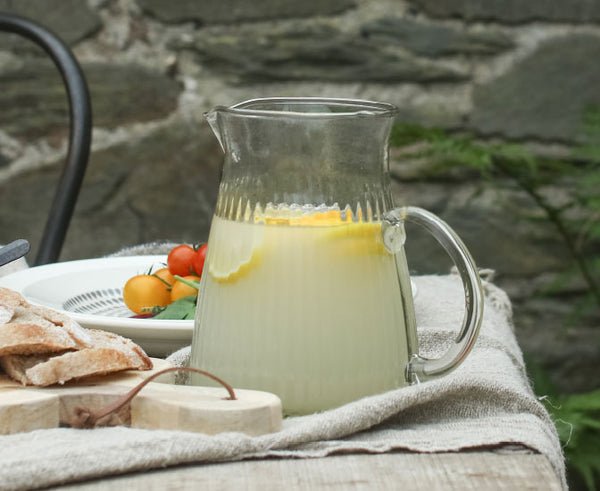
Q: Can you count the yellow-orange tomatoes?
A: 3